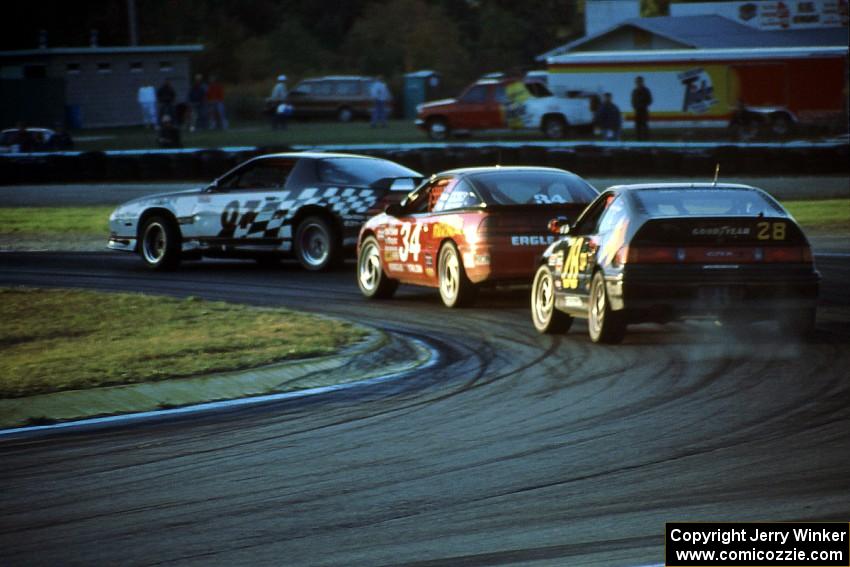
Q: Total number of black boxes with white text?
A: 1